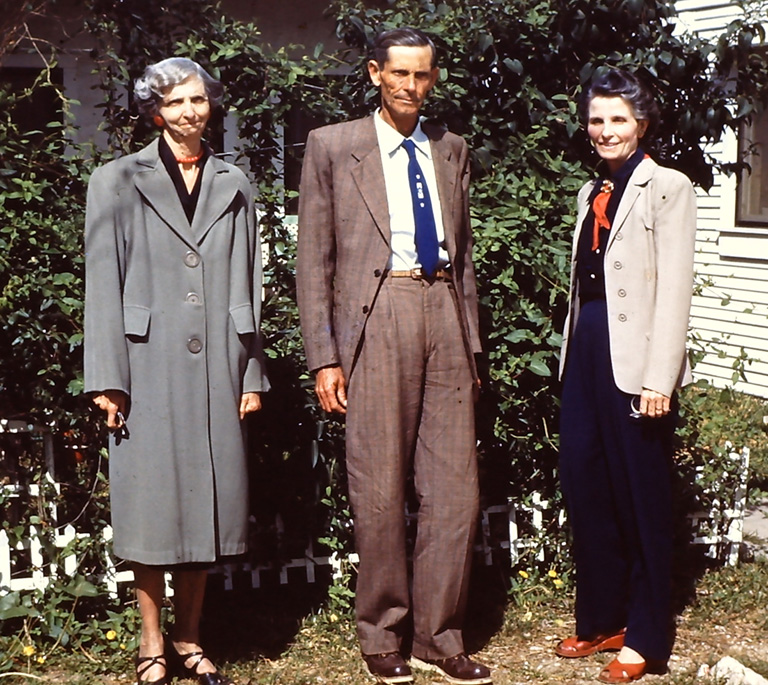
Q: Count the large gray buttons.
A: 3